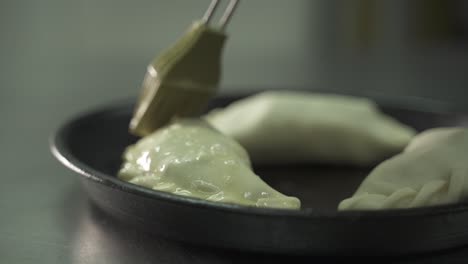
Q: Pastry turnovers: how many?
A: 3